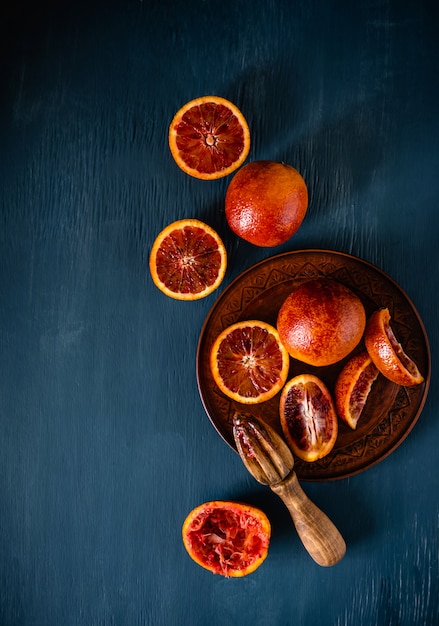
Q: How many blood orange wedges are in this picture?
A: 3